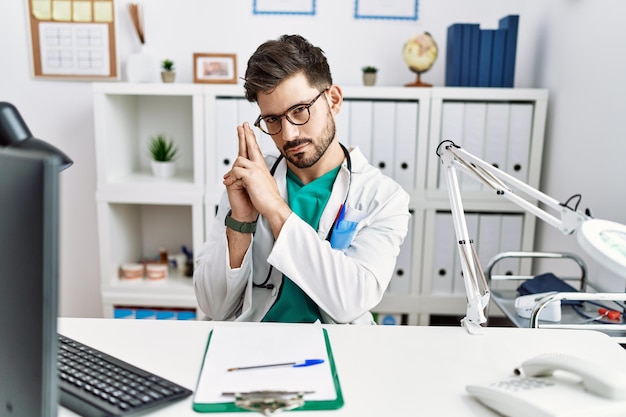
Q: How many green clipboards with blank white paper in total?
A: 1